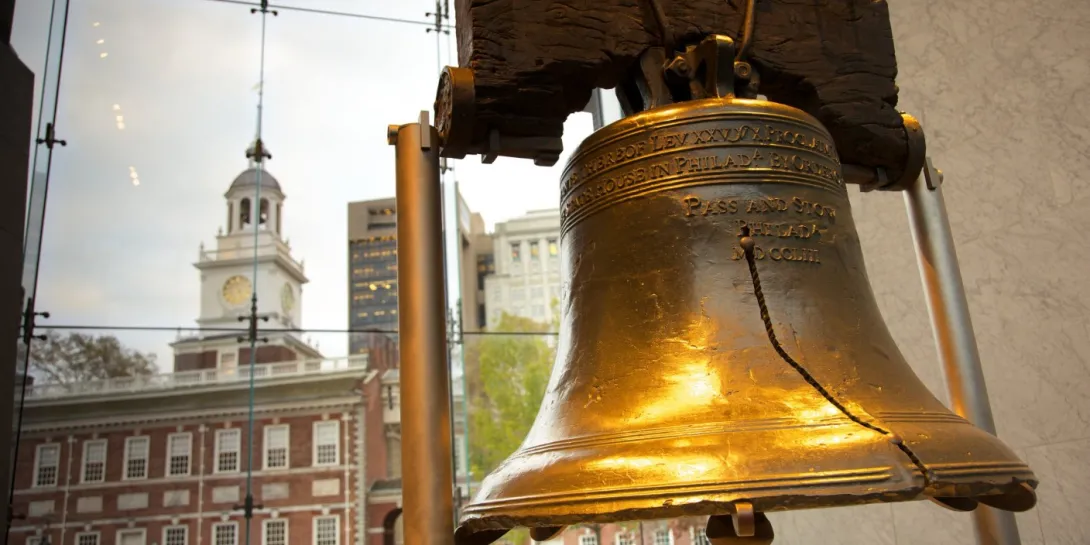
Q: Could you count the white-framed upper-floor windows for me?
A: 7